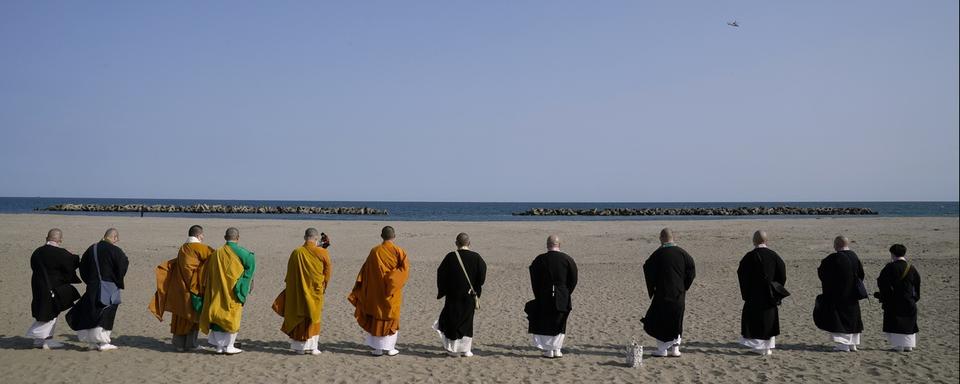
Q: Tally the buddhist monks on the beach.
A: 12